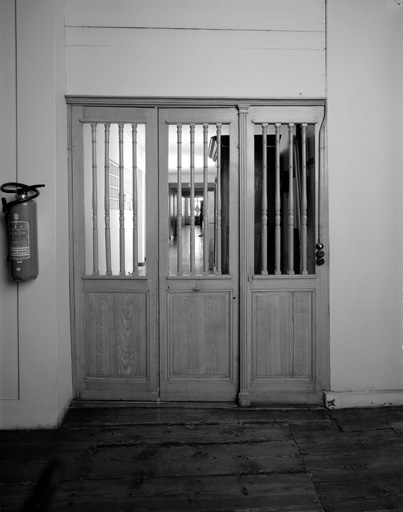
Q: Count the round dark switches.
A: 3